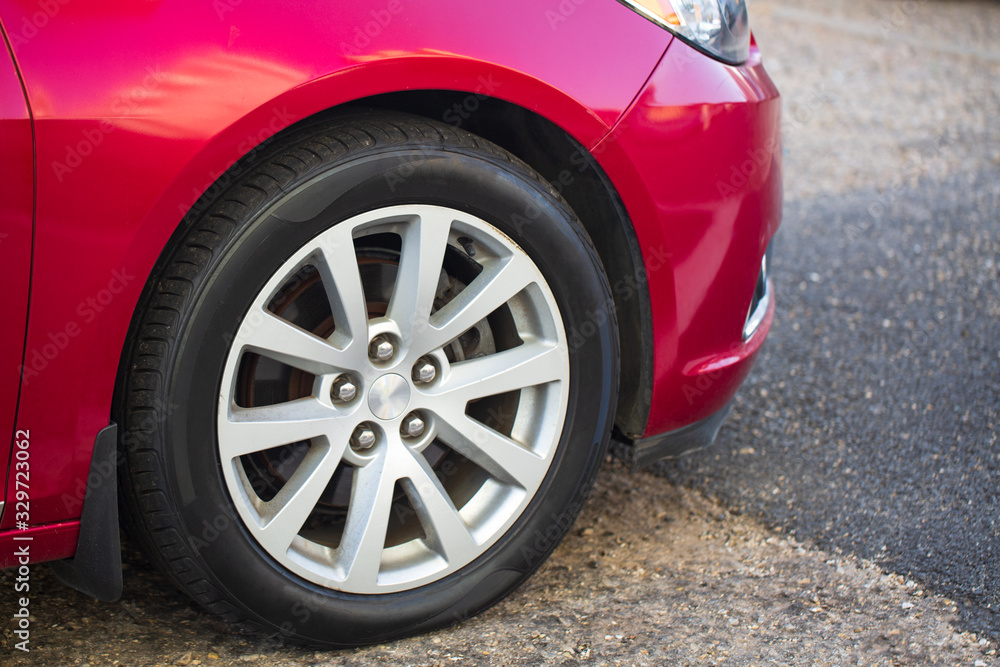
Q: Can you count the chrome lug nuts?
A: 5